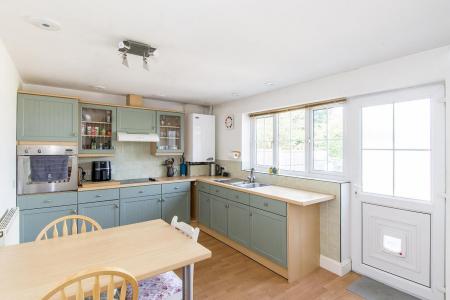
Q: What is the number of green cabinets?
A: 12